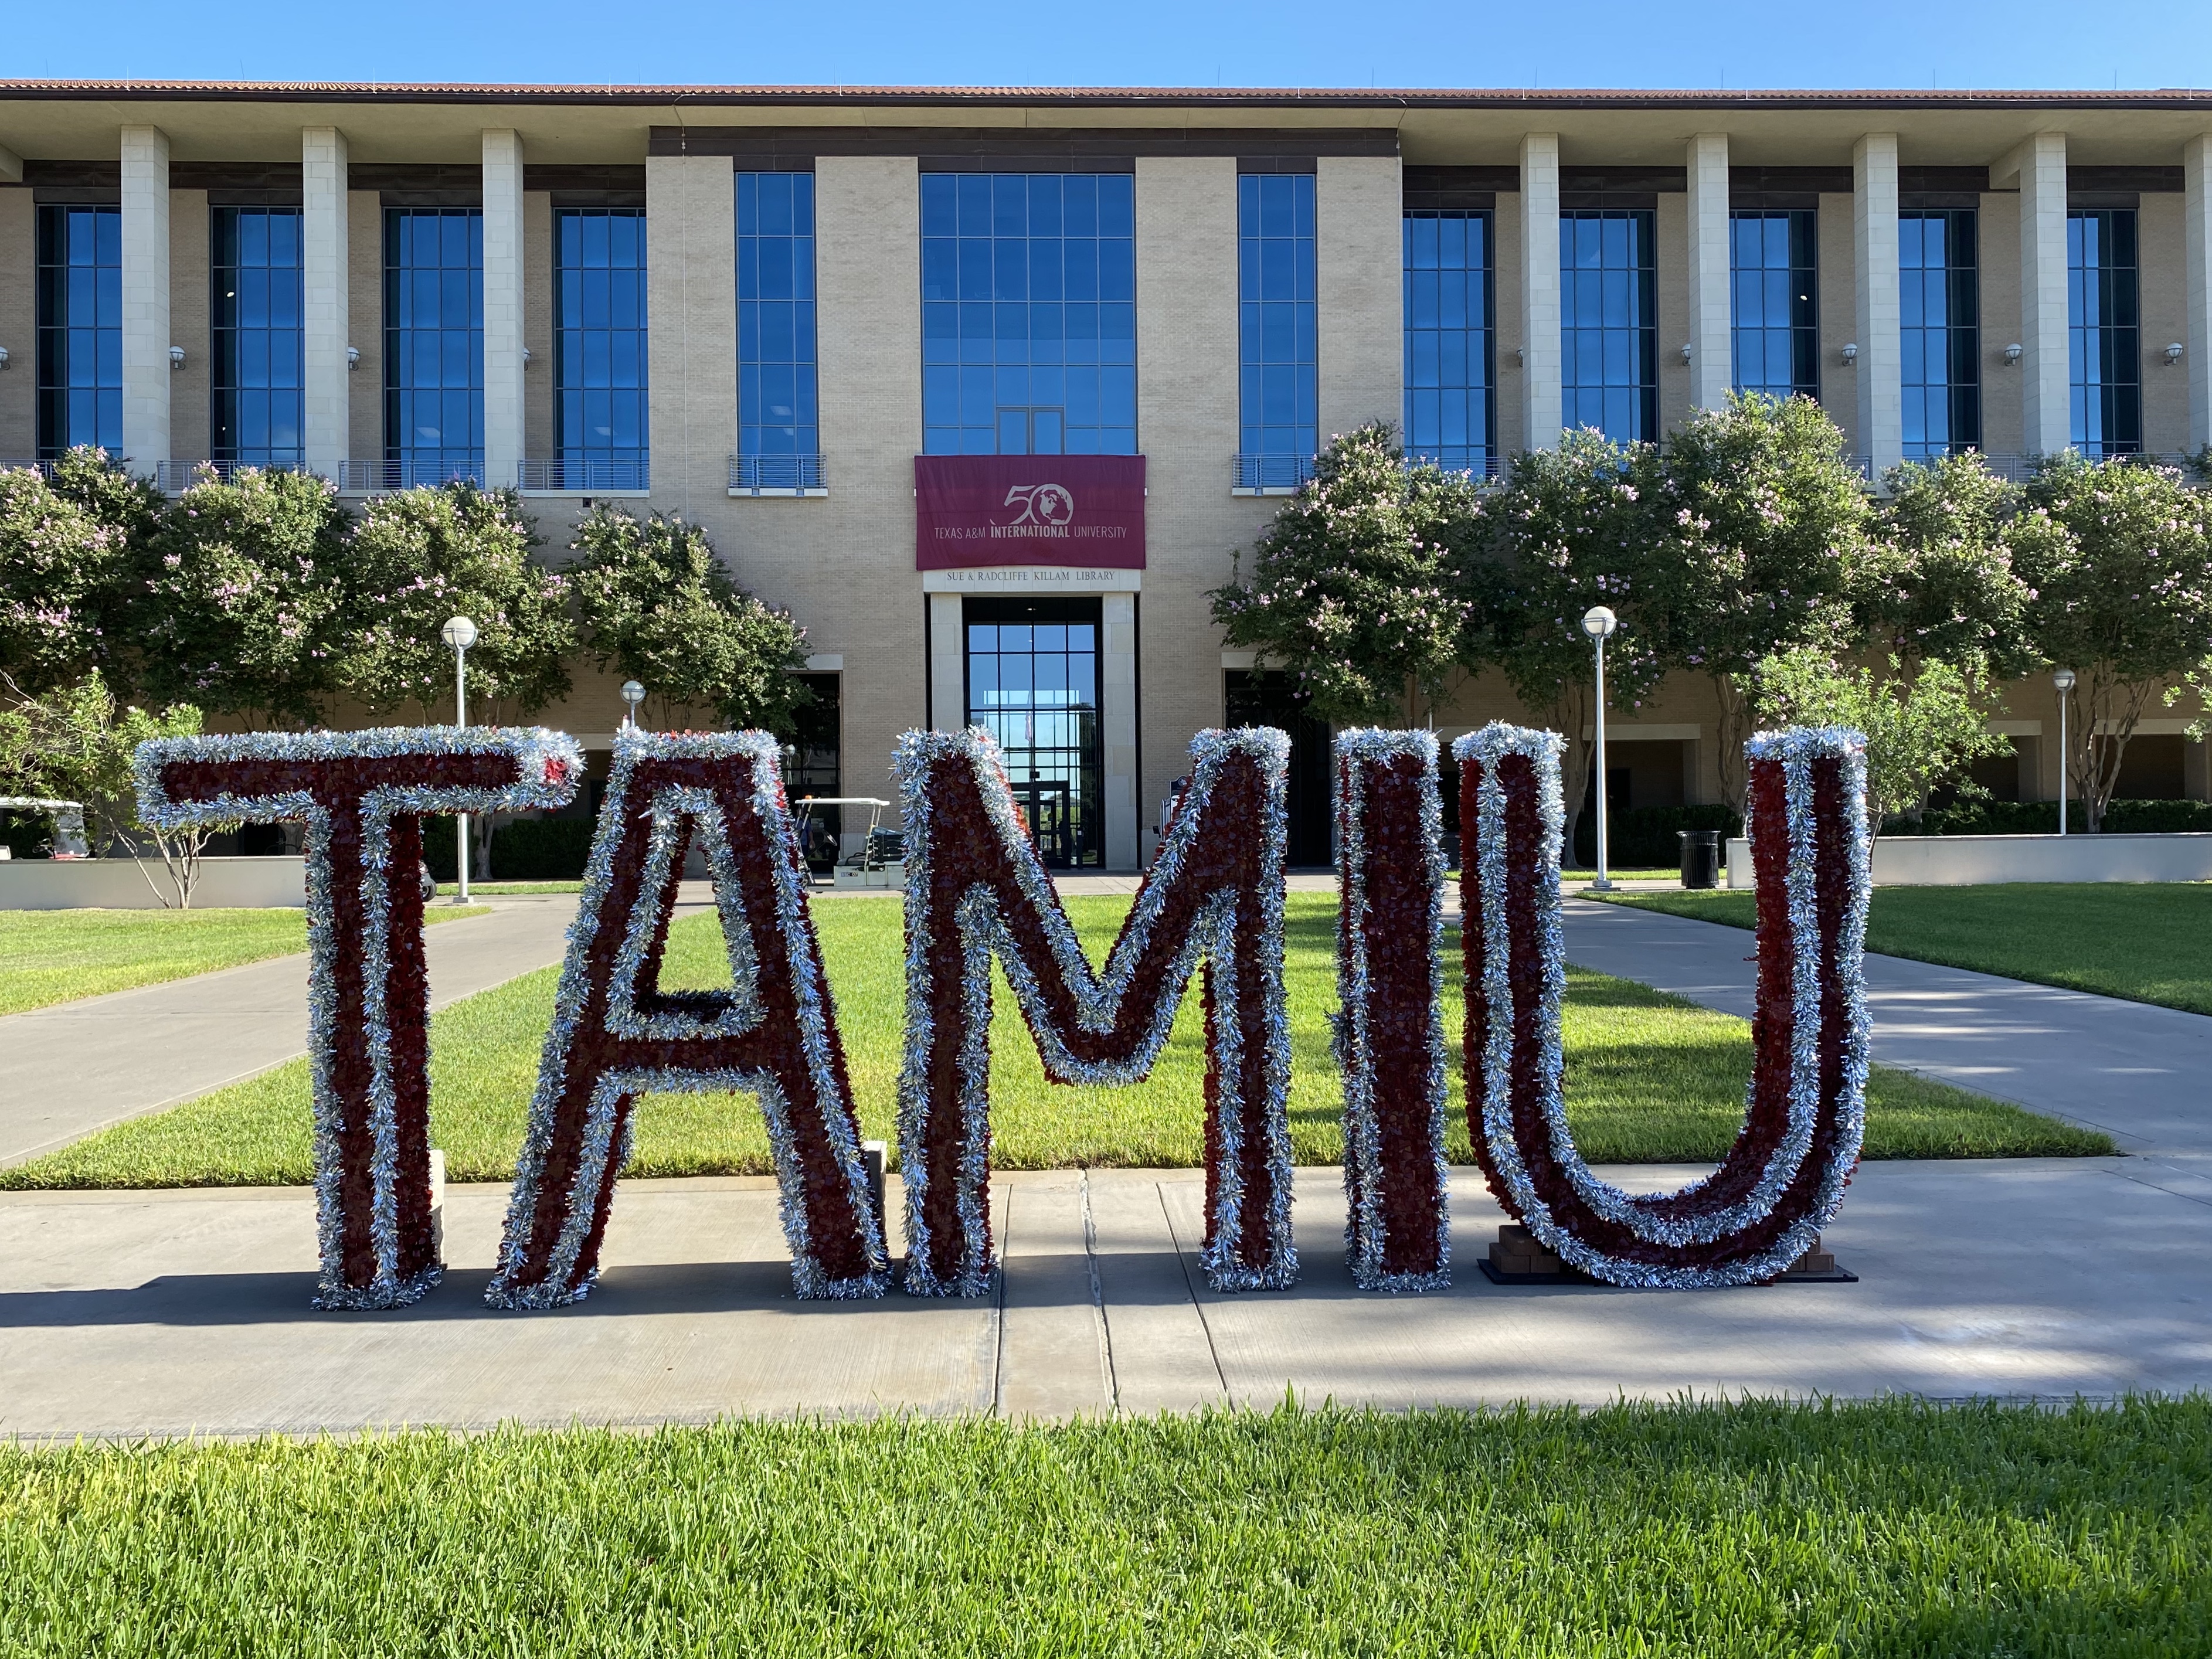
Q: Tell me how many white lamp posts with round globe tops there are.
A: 4